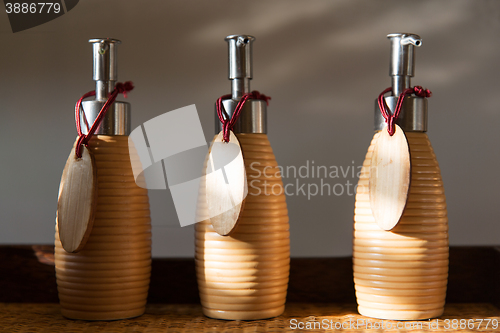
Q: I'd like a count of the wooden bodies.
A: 3